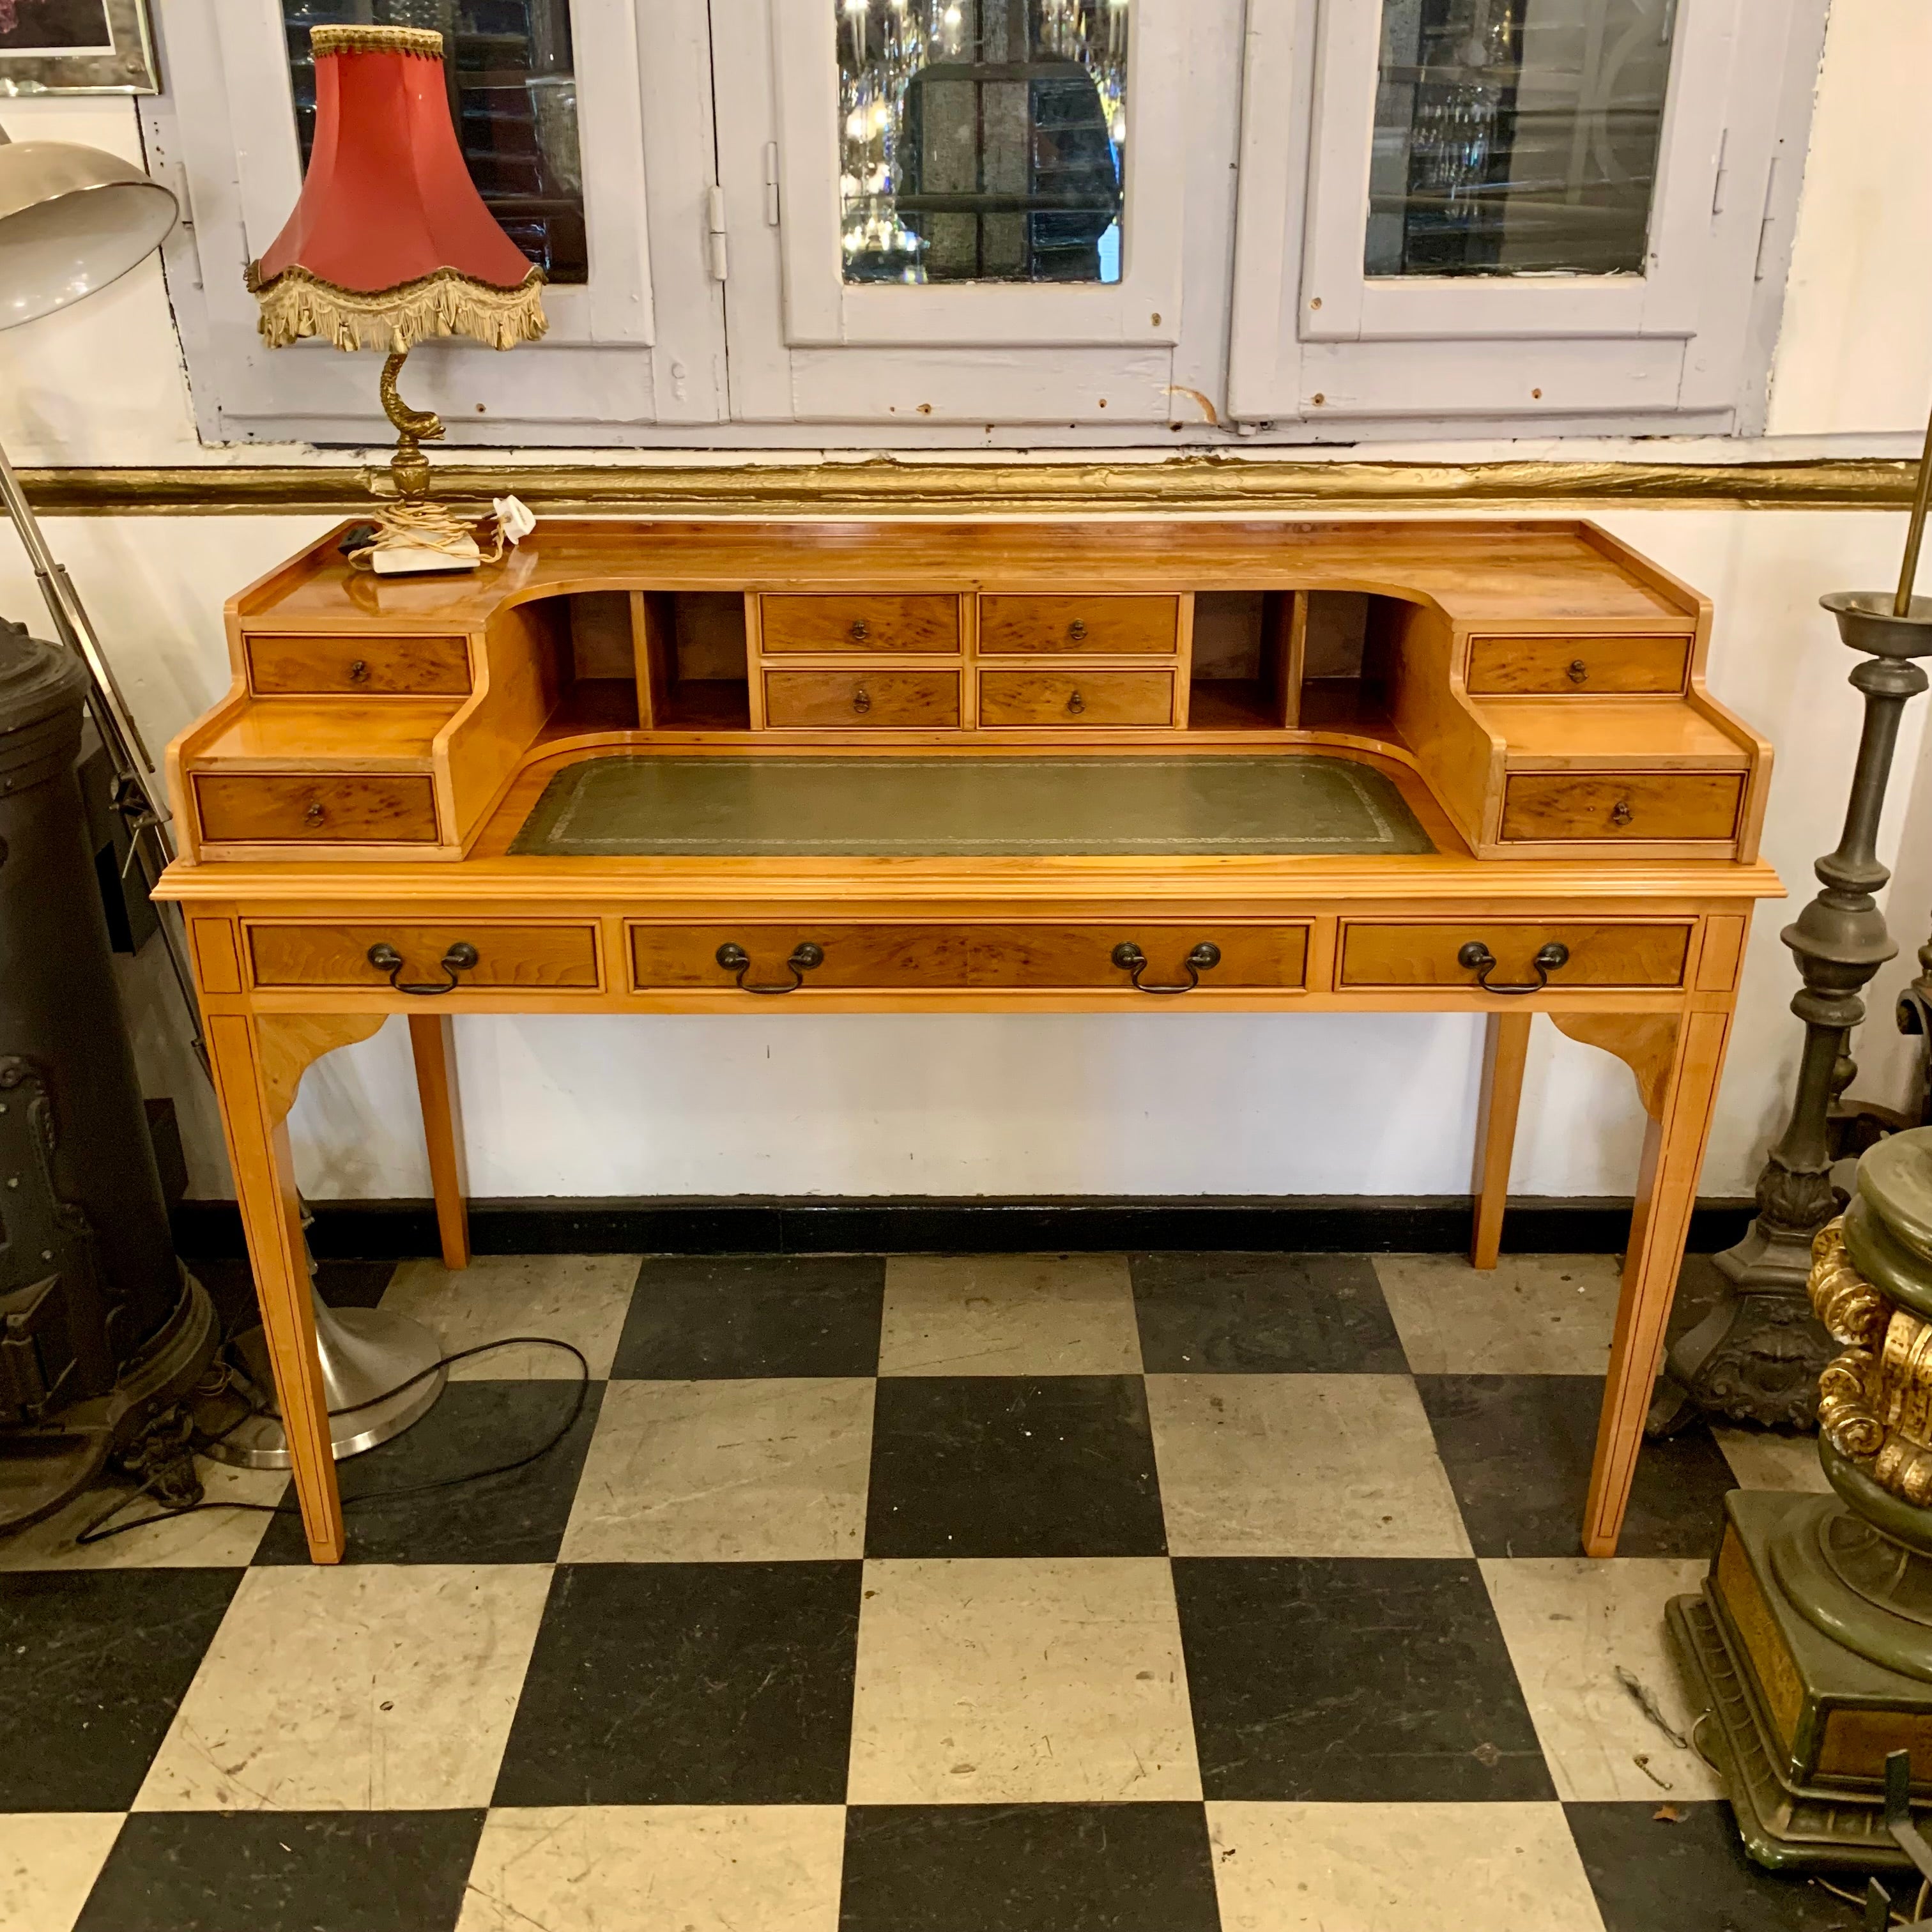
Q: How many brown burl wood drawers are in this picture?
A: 11